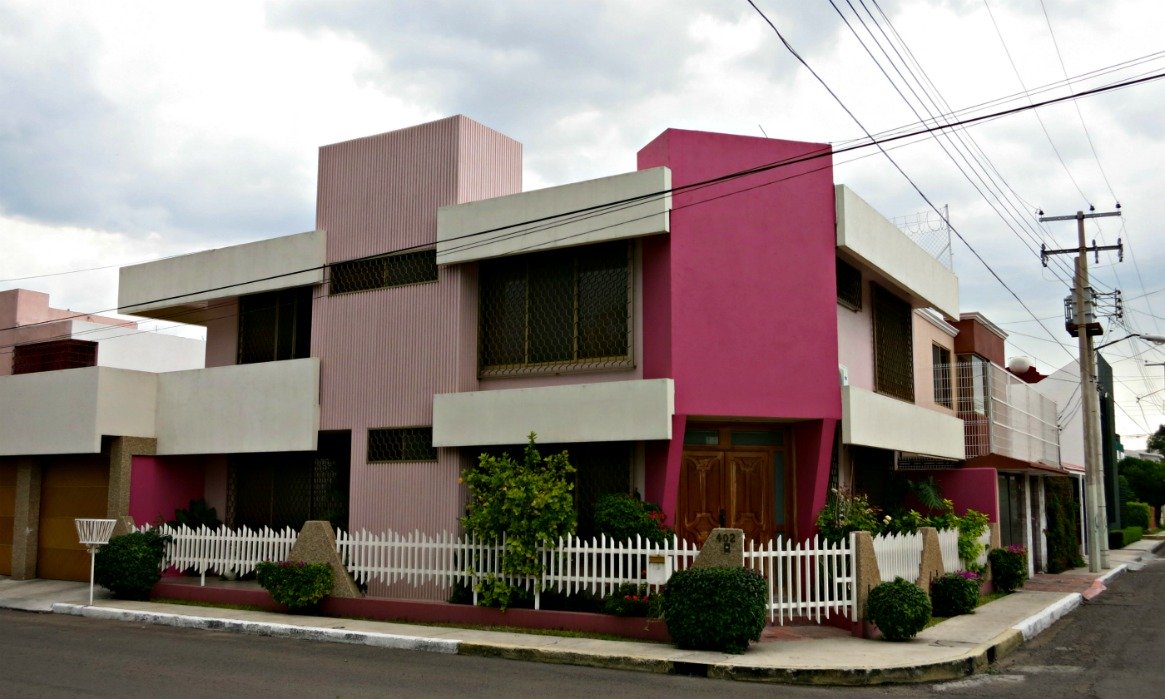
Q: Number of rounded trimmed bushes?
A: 6